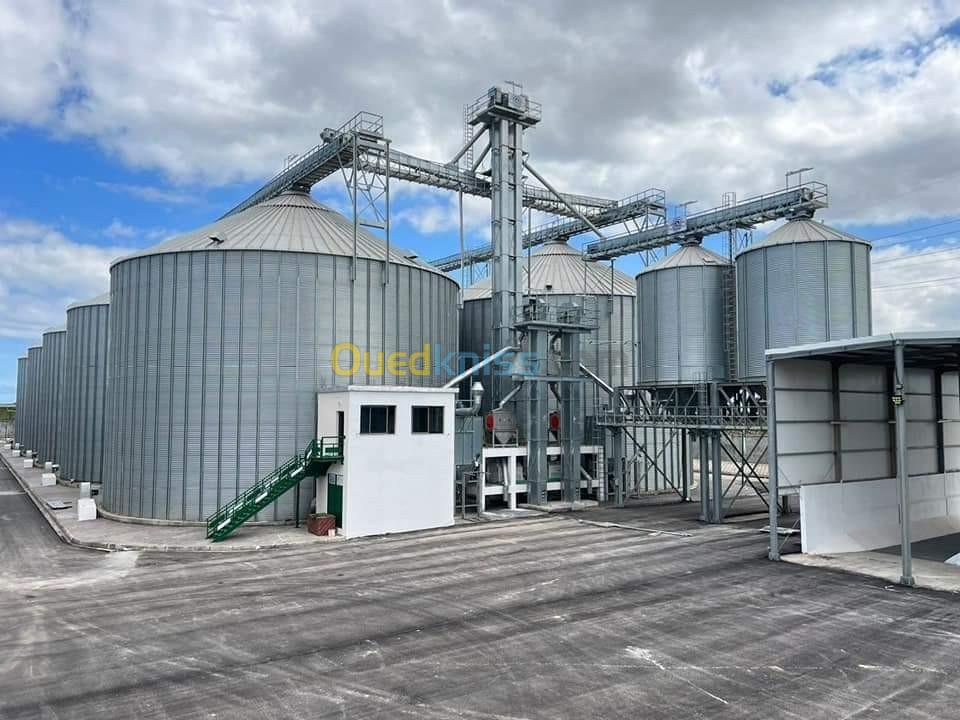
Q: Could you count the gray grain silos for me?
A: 8